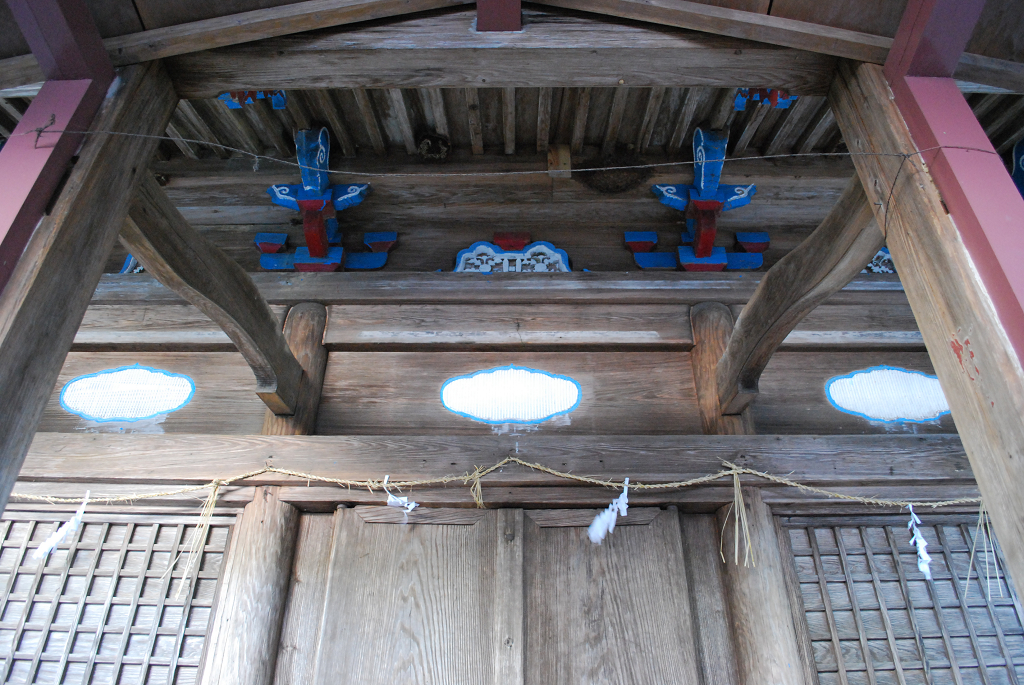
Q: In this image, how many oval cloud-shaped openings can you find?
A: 3